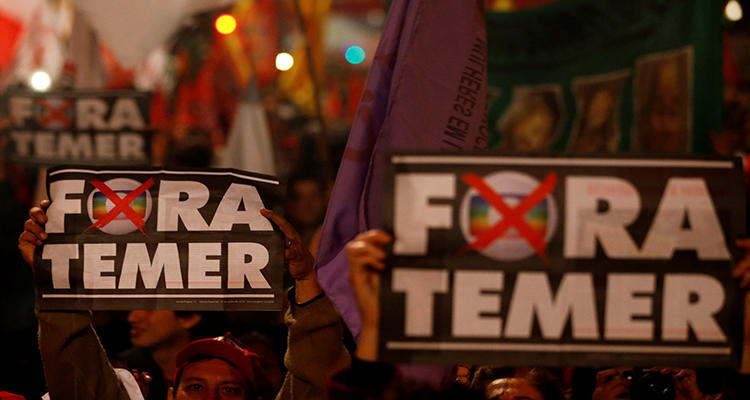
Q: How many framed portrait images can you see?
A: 3